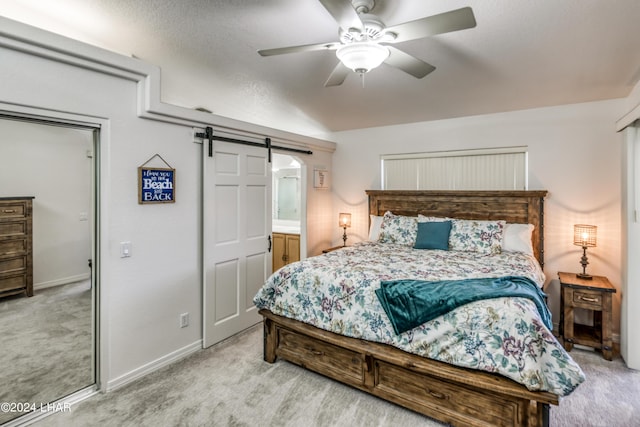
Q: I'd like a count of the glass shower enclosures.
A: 1